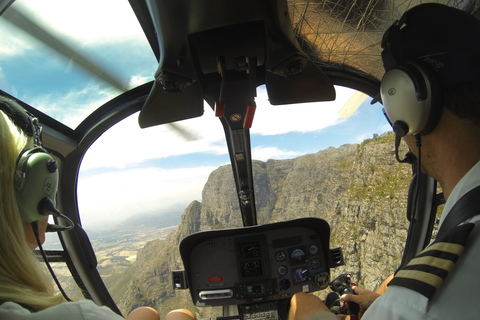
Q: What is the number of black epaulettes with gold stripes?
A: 1